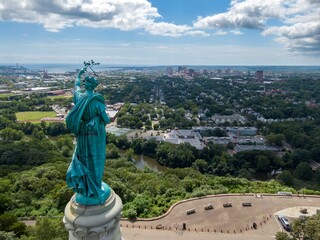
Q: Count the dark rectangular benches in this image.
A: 4